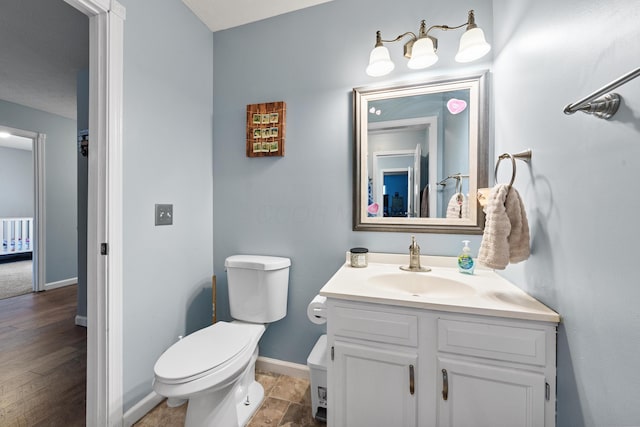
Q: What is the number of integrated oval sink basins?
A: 1